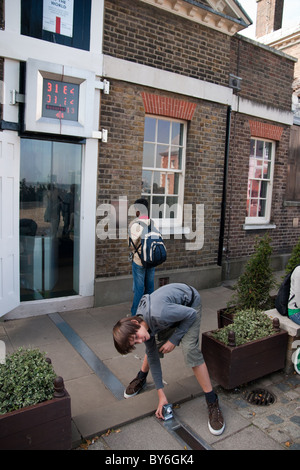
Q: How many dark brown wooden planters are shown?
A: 3